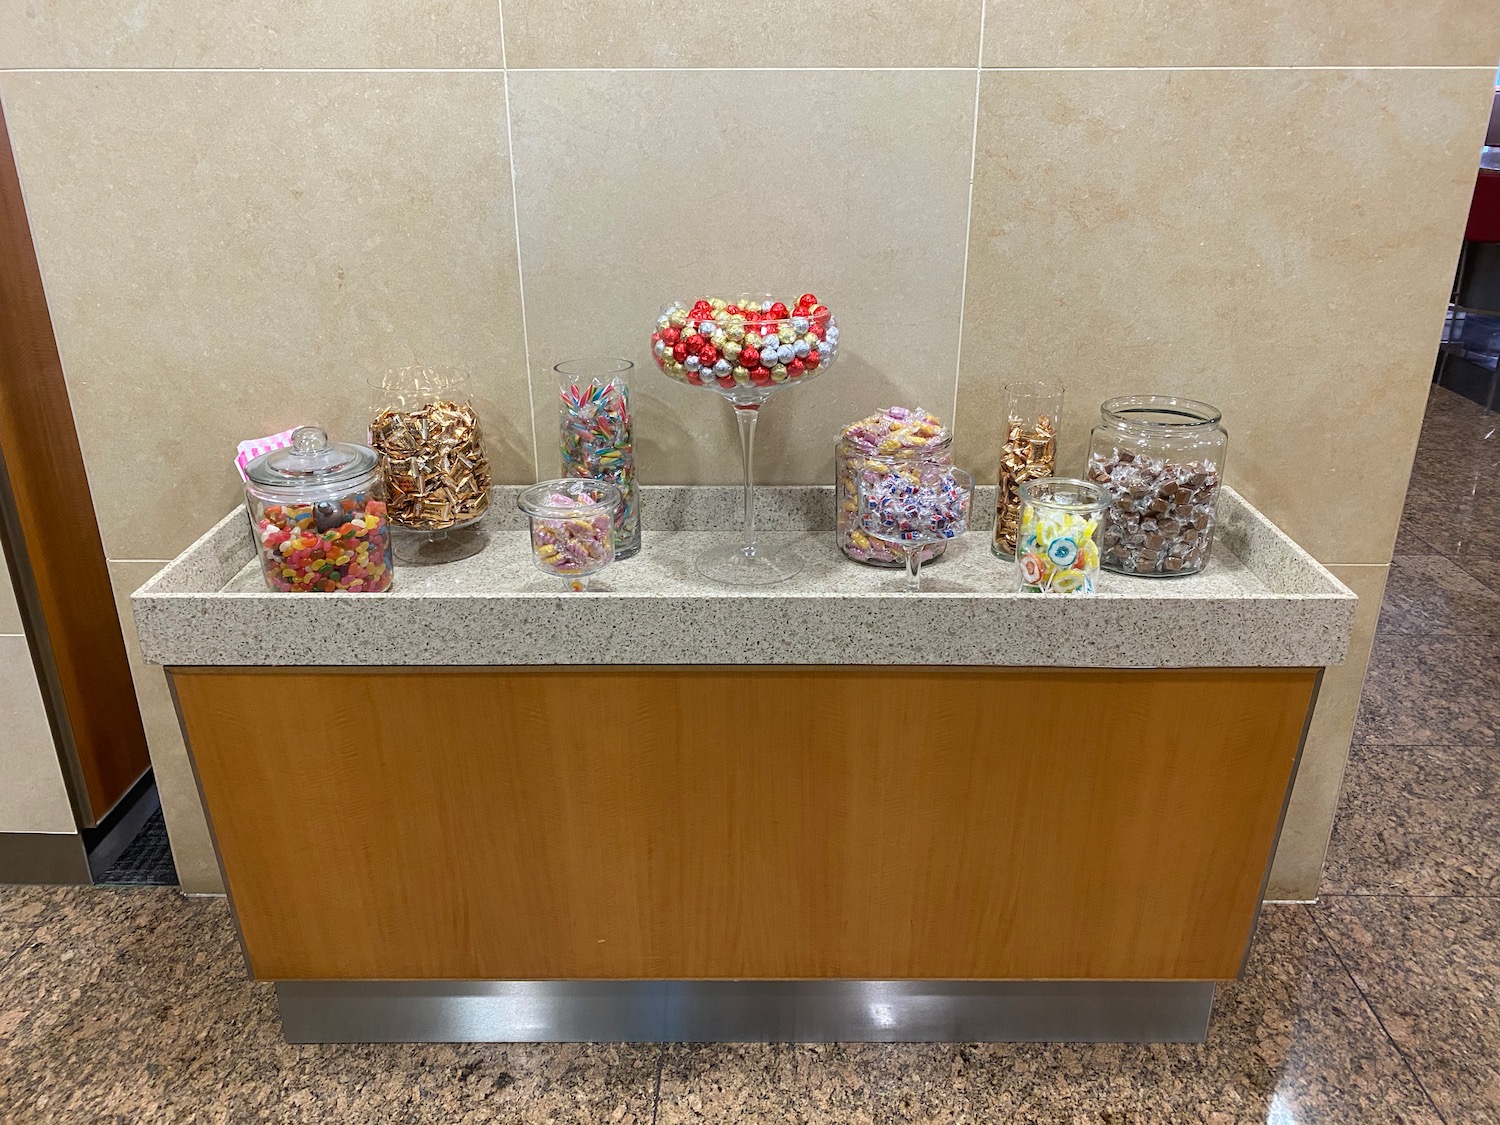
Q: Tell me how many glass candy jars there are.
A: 10